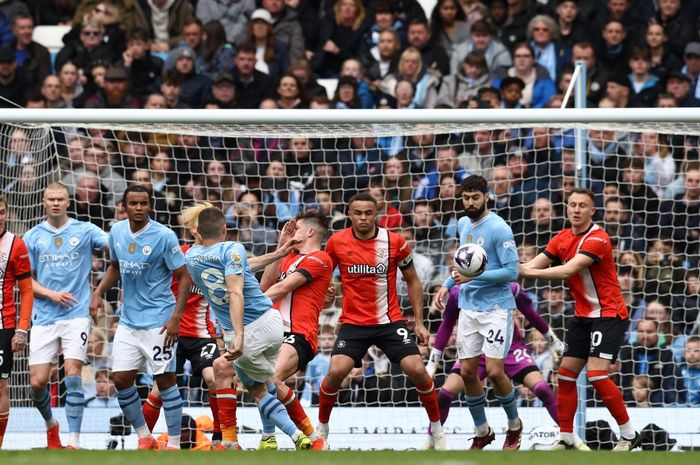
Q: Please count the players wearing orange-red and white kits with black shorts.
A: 5